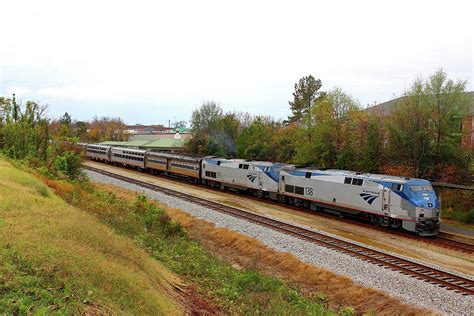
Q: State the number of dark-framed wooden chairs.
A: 0